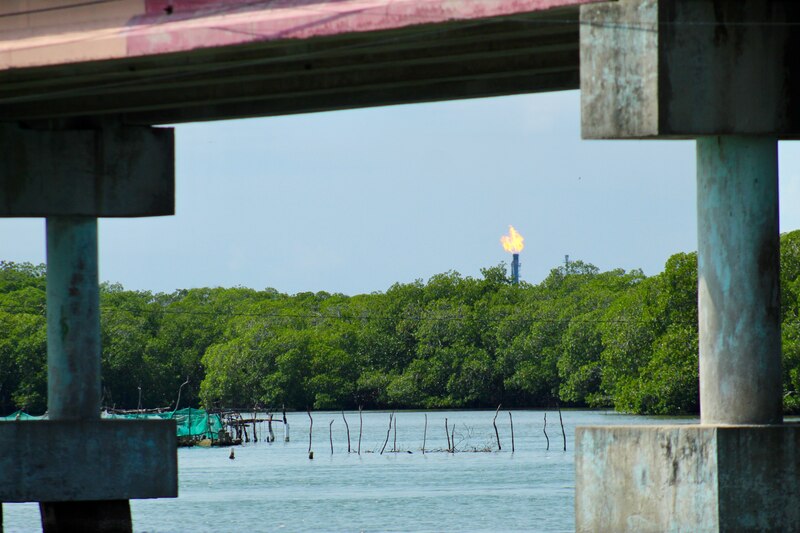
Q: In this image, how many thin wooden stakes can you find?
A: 13